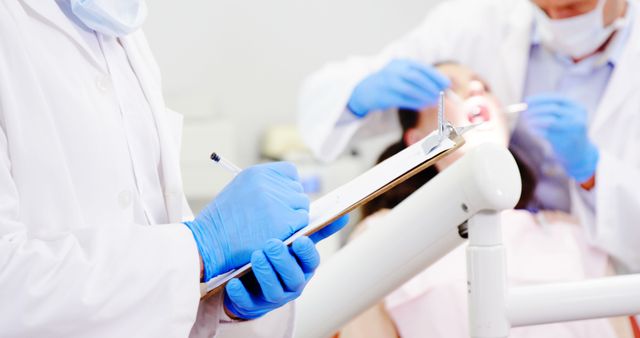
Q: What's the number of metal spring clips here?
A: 1